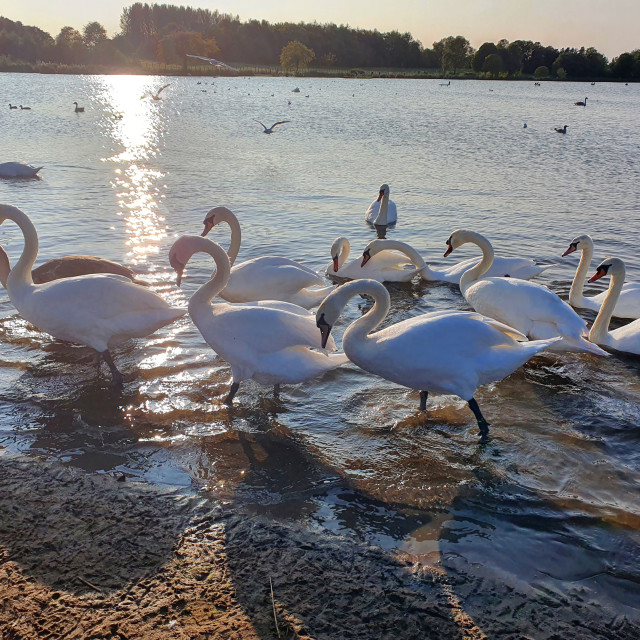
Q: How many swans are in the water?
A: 12